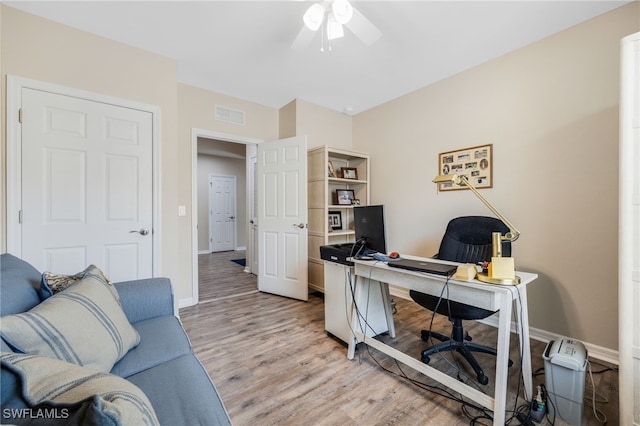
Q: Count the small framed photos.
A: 4